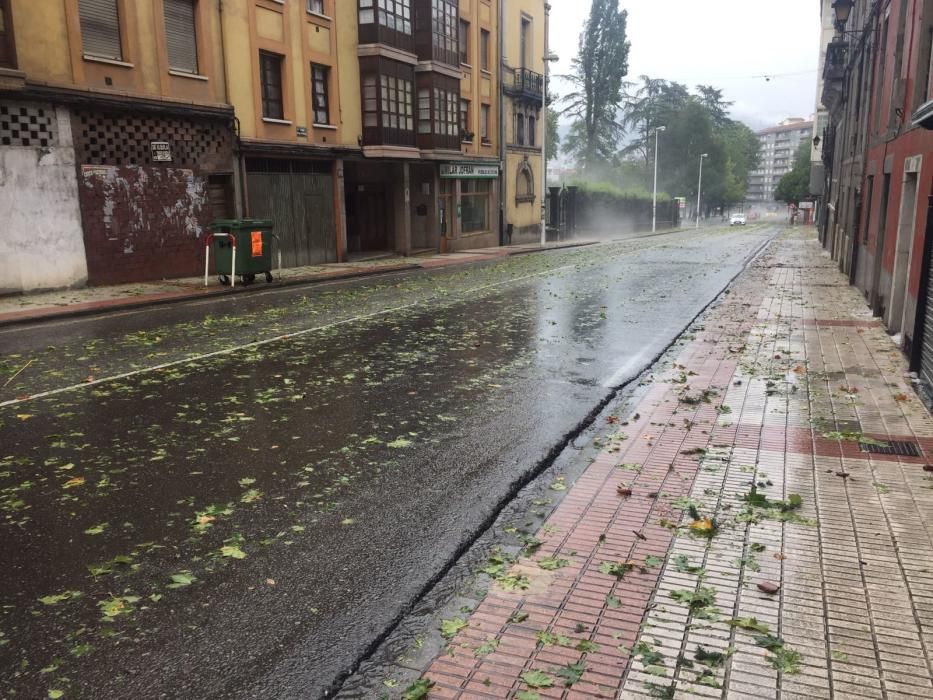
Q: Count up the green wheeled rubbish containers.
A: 1